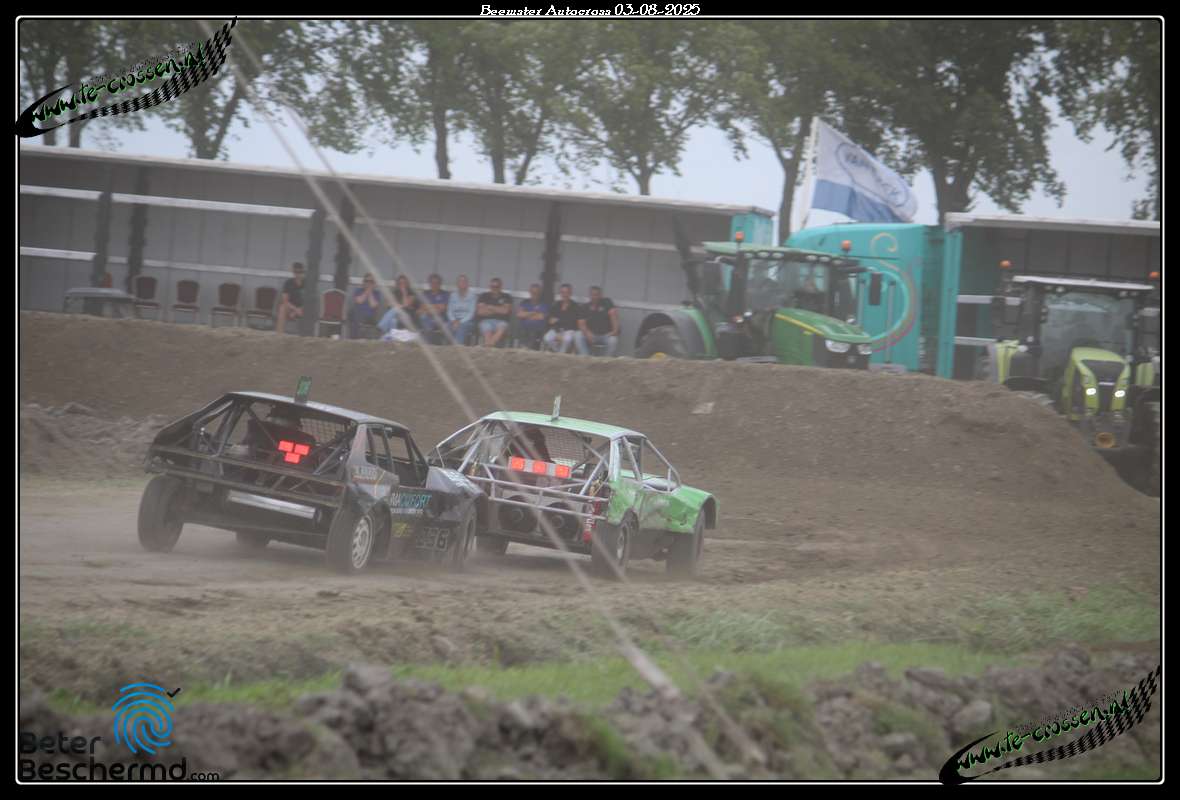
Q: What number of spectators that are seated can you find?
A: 9